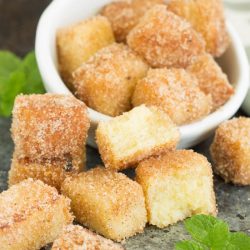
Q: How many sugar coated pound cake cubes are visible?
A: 15